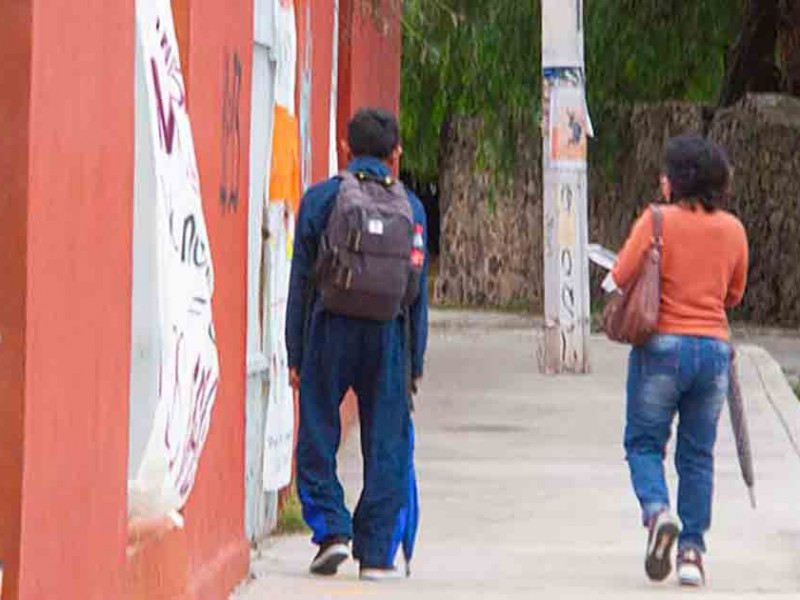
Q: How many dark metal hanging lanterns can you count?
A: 0